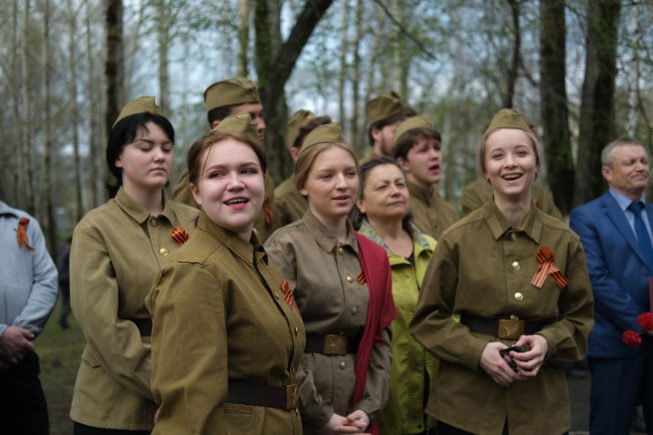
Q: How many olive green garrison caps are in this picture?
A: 8